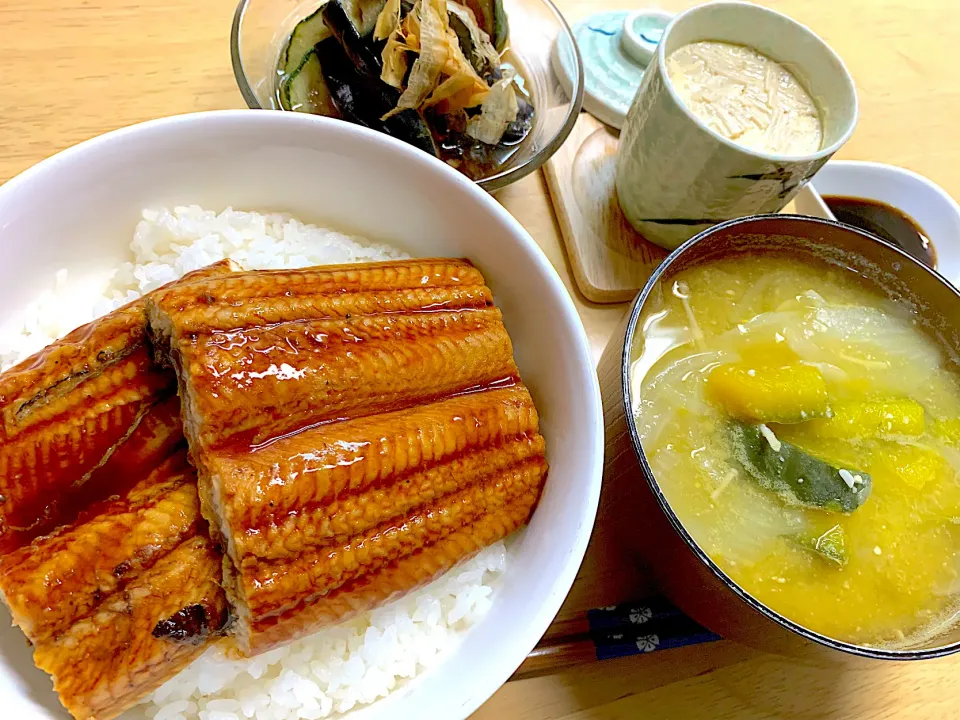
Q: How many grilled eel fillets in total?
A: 2